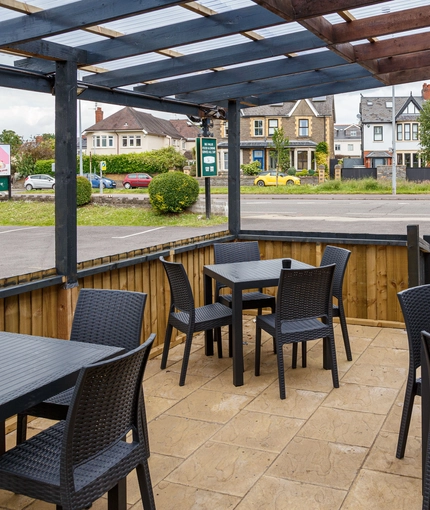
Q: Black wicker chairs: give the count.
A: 8